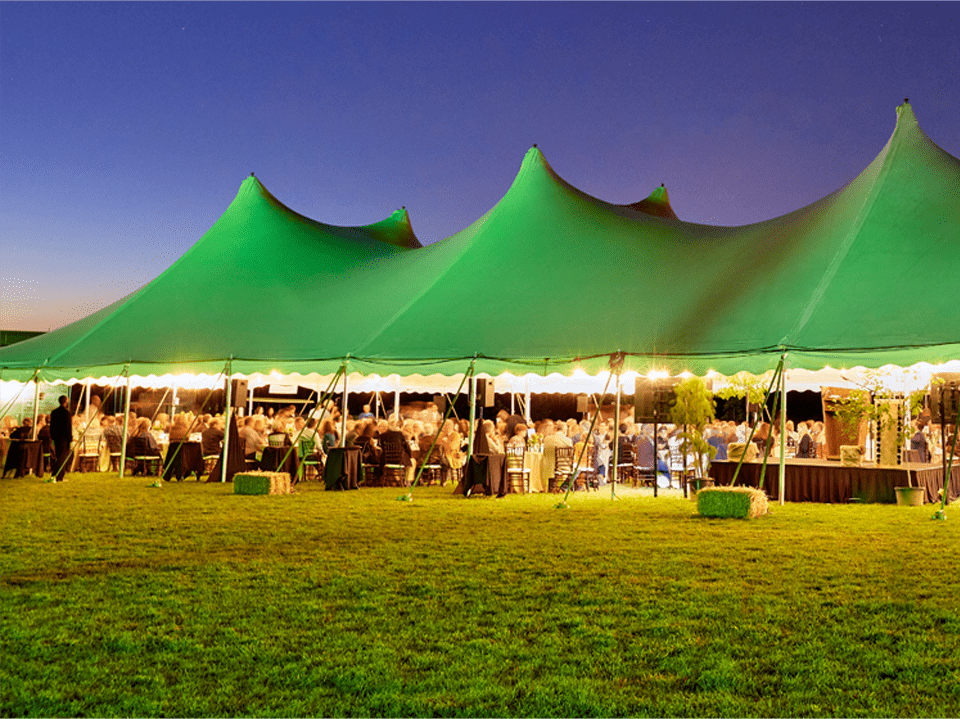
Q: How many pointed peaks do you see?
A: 5